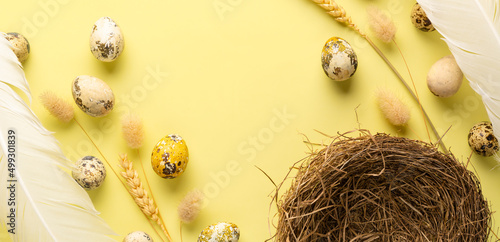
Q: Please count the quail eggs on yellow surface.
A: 11